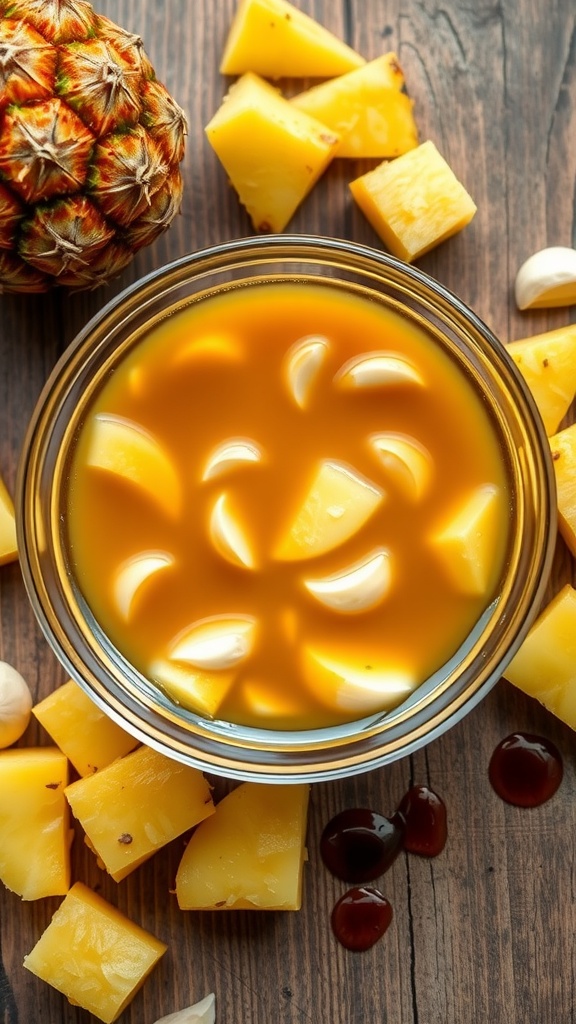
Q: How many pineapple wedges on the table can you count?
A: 13